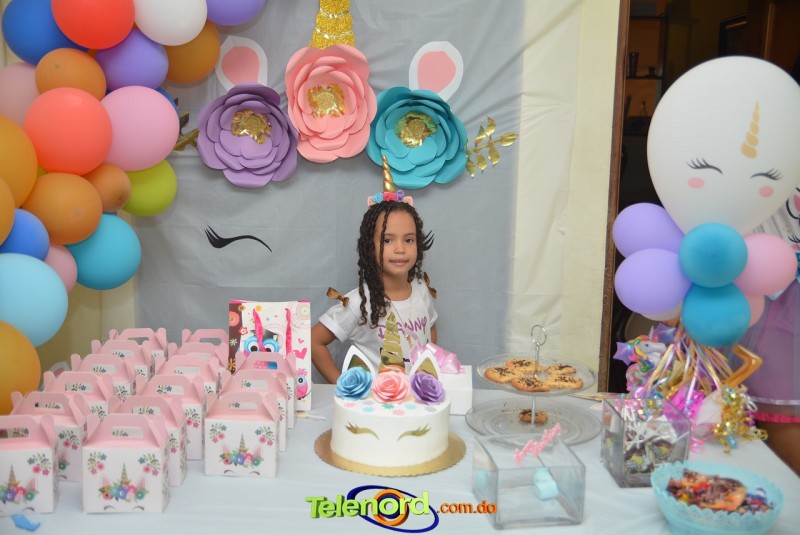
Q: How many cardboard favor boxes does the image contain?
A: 15